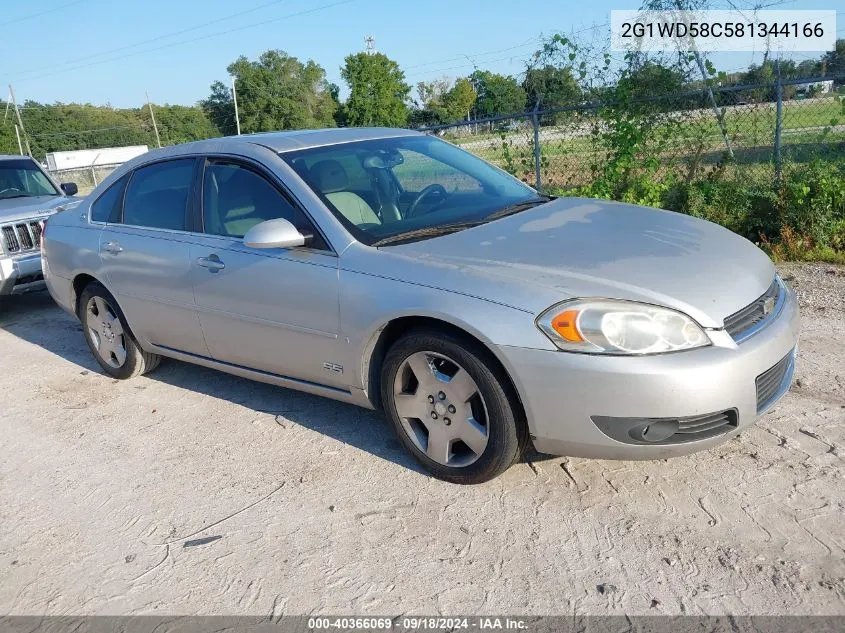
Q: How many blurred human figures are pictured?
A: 0